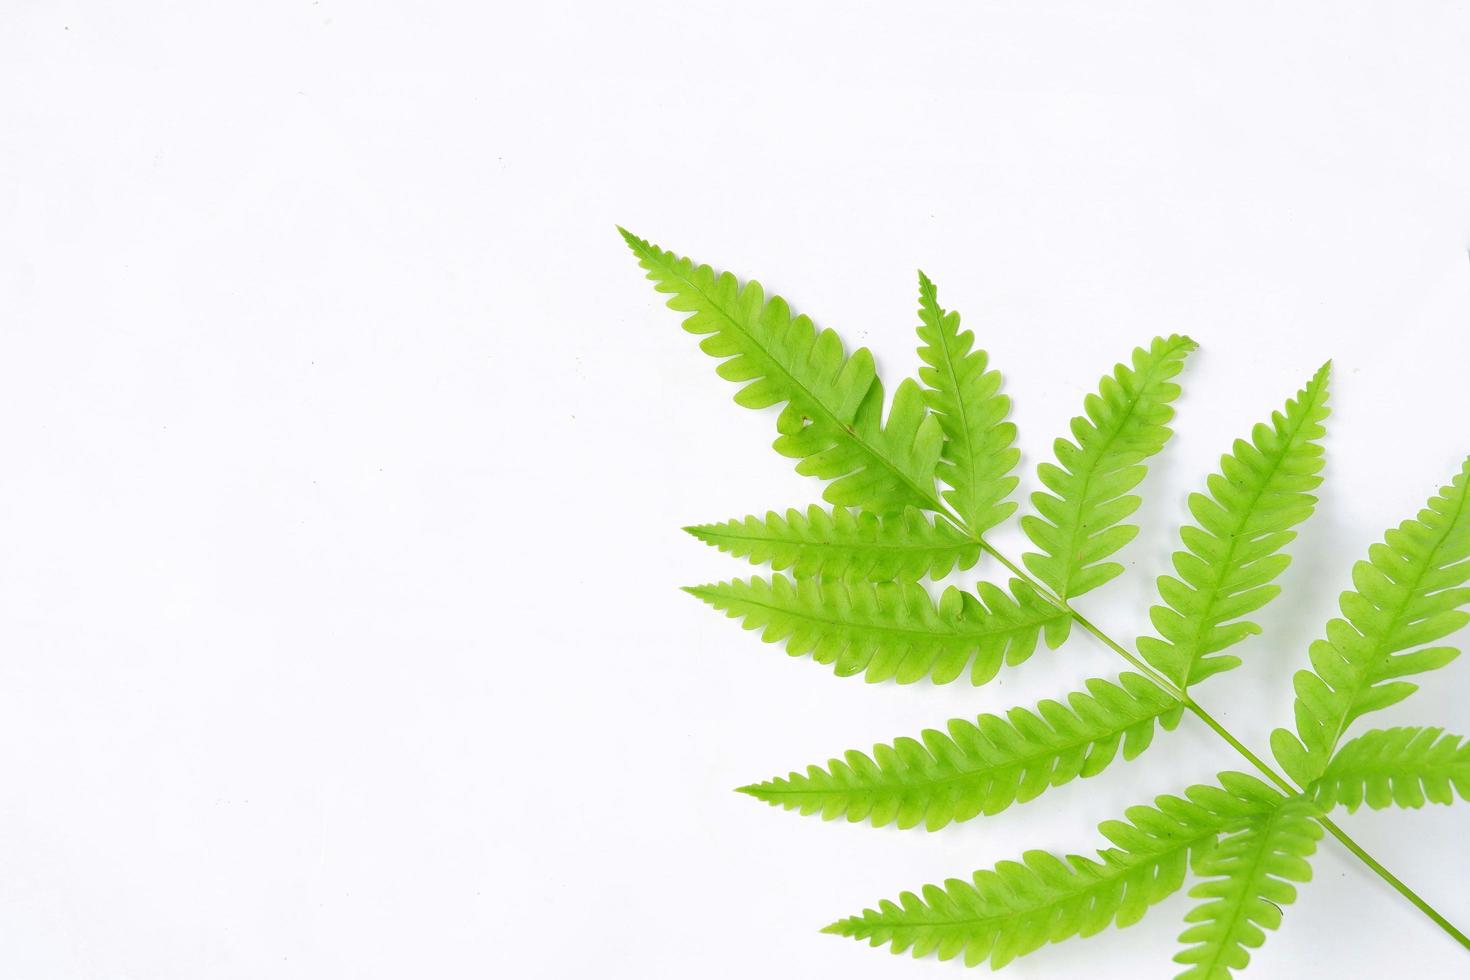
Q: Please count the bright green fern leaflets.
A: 11